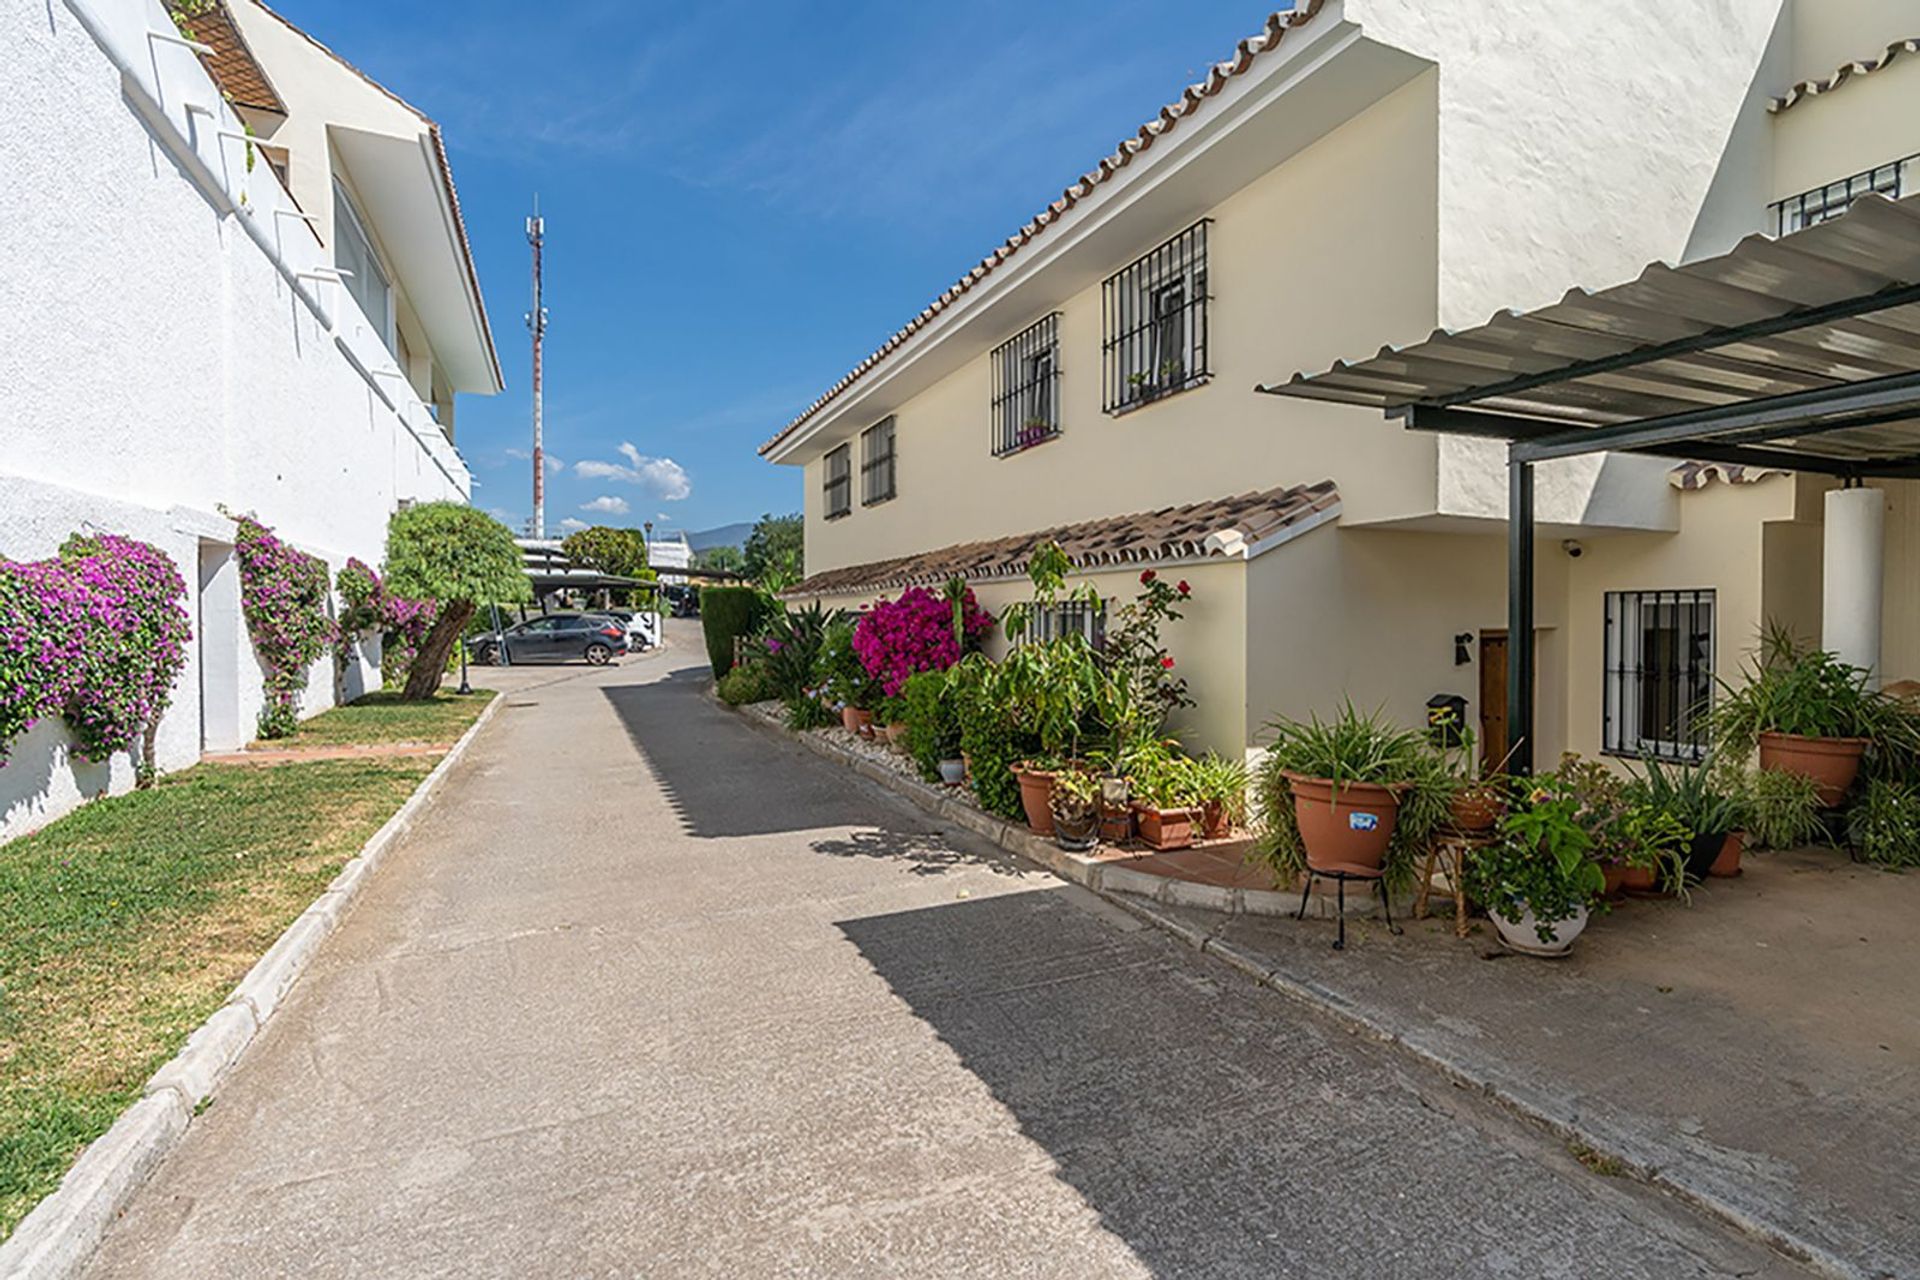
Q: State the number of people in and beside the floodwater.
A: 0